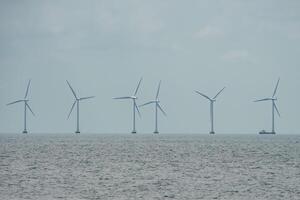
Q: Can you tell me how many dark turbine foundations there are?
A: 6